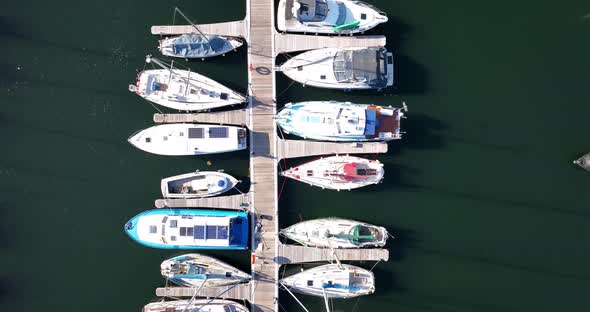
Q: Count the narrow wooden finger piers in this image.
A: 7